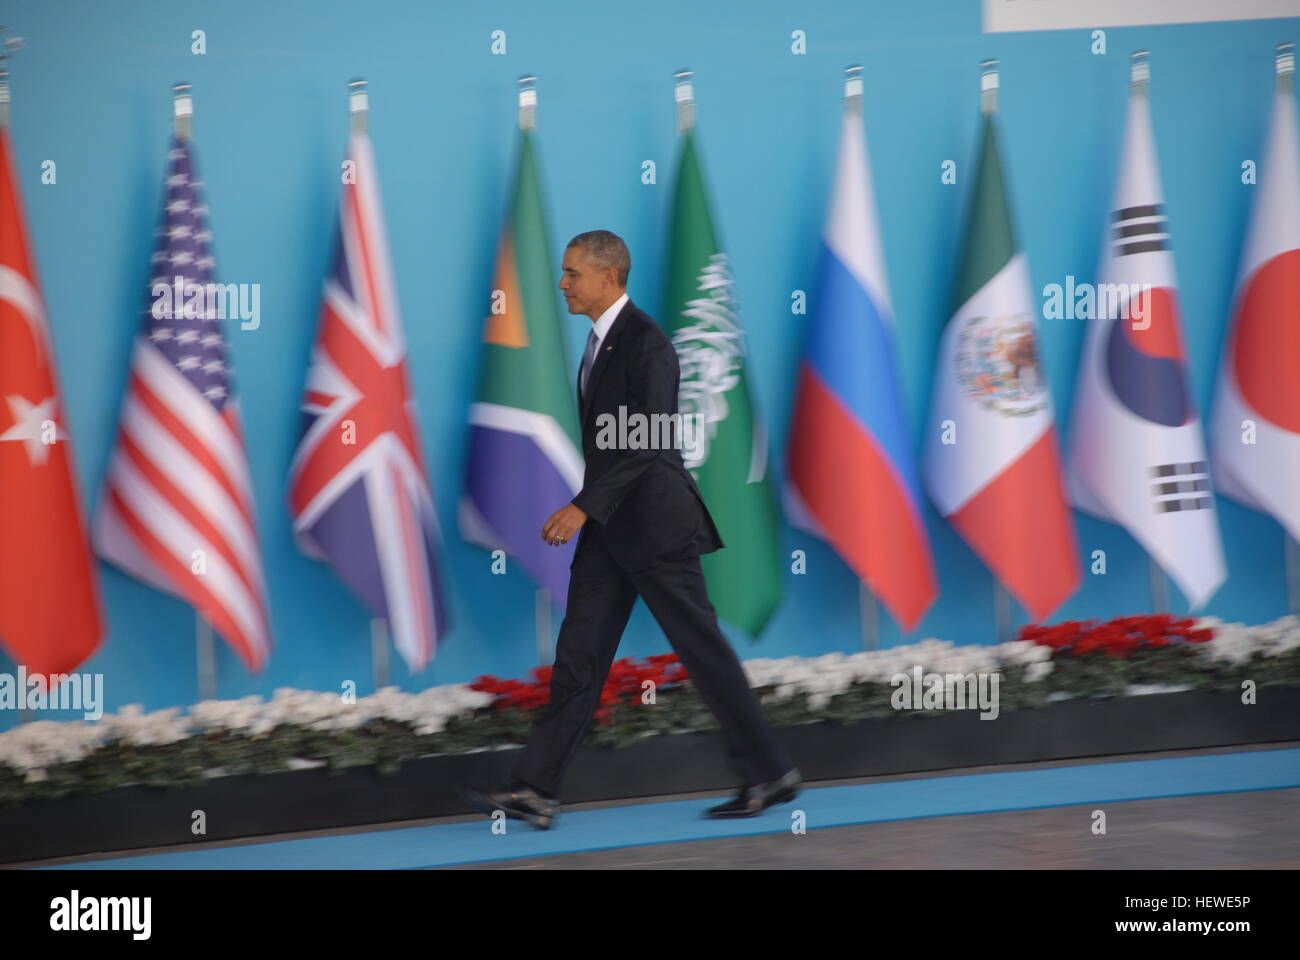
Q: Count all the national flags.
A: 9